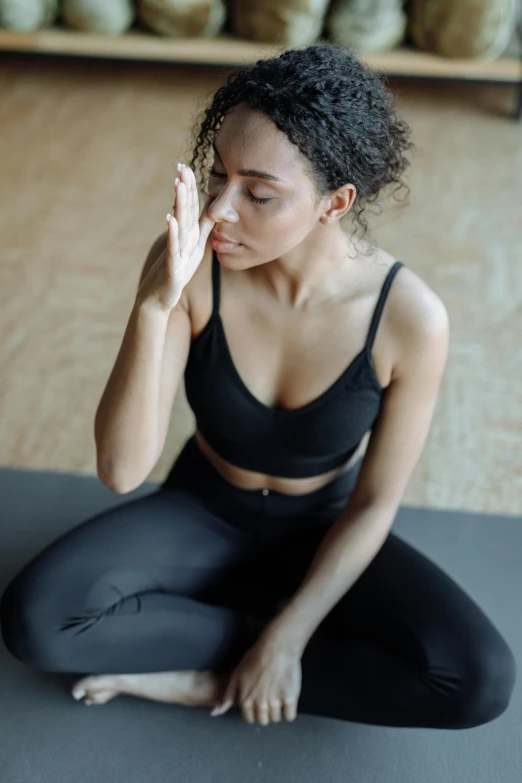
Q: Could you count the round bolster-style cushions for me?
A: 6